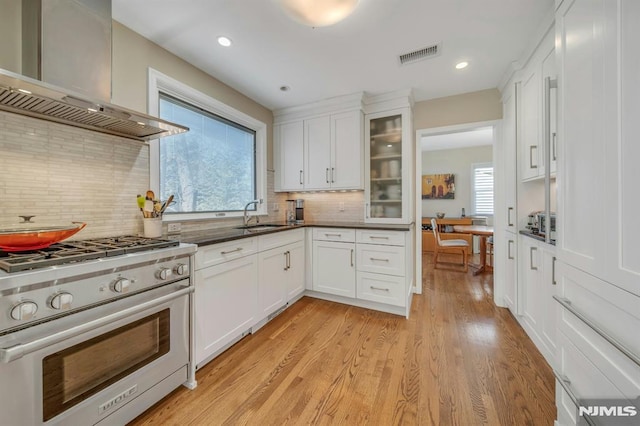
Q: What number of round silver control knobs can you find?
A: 5